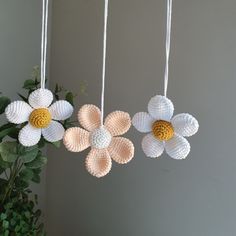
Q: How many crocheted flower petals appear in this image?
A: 15